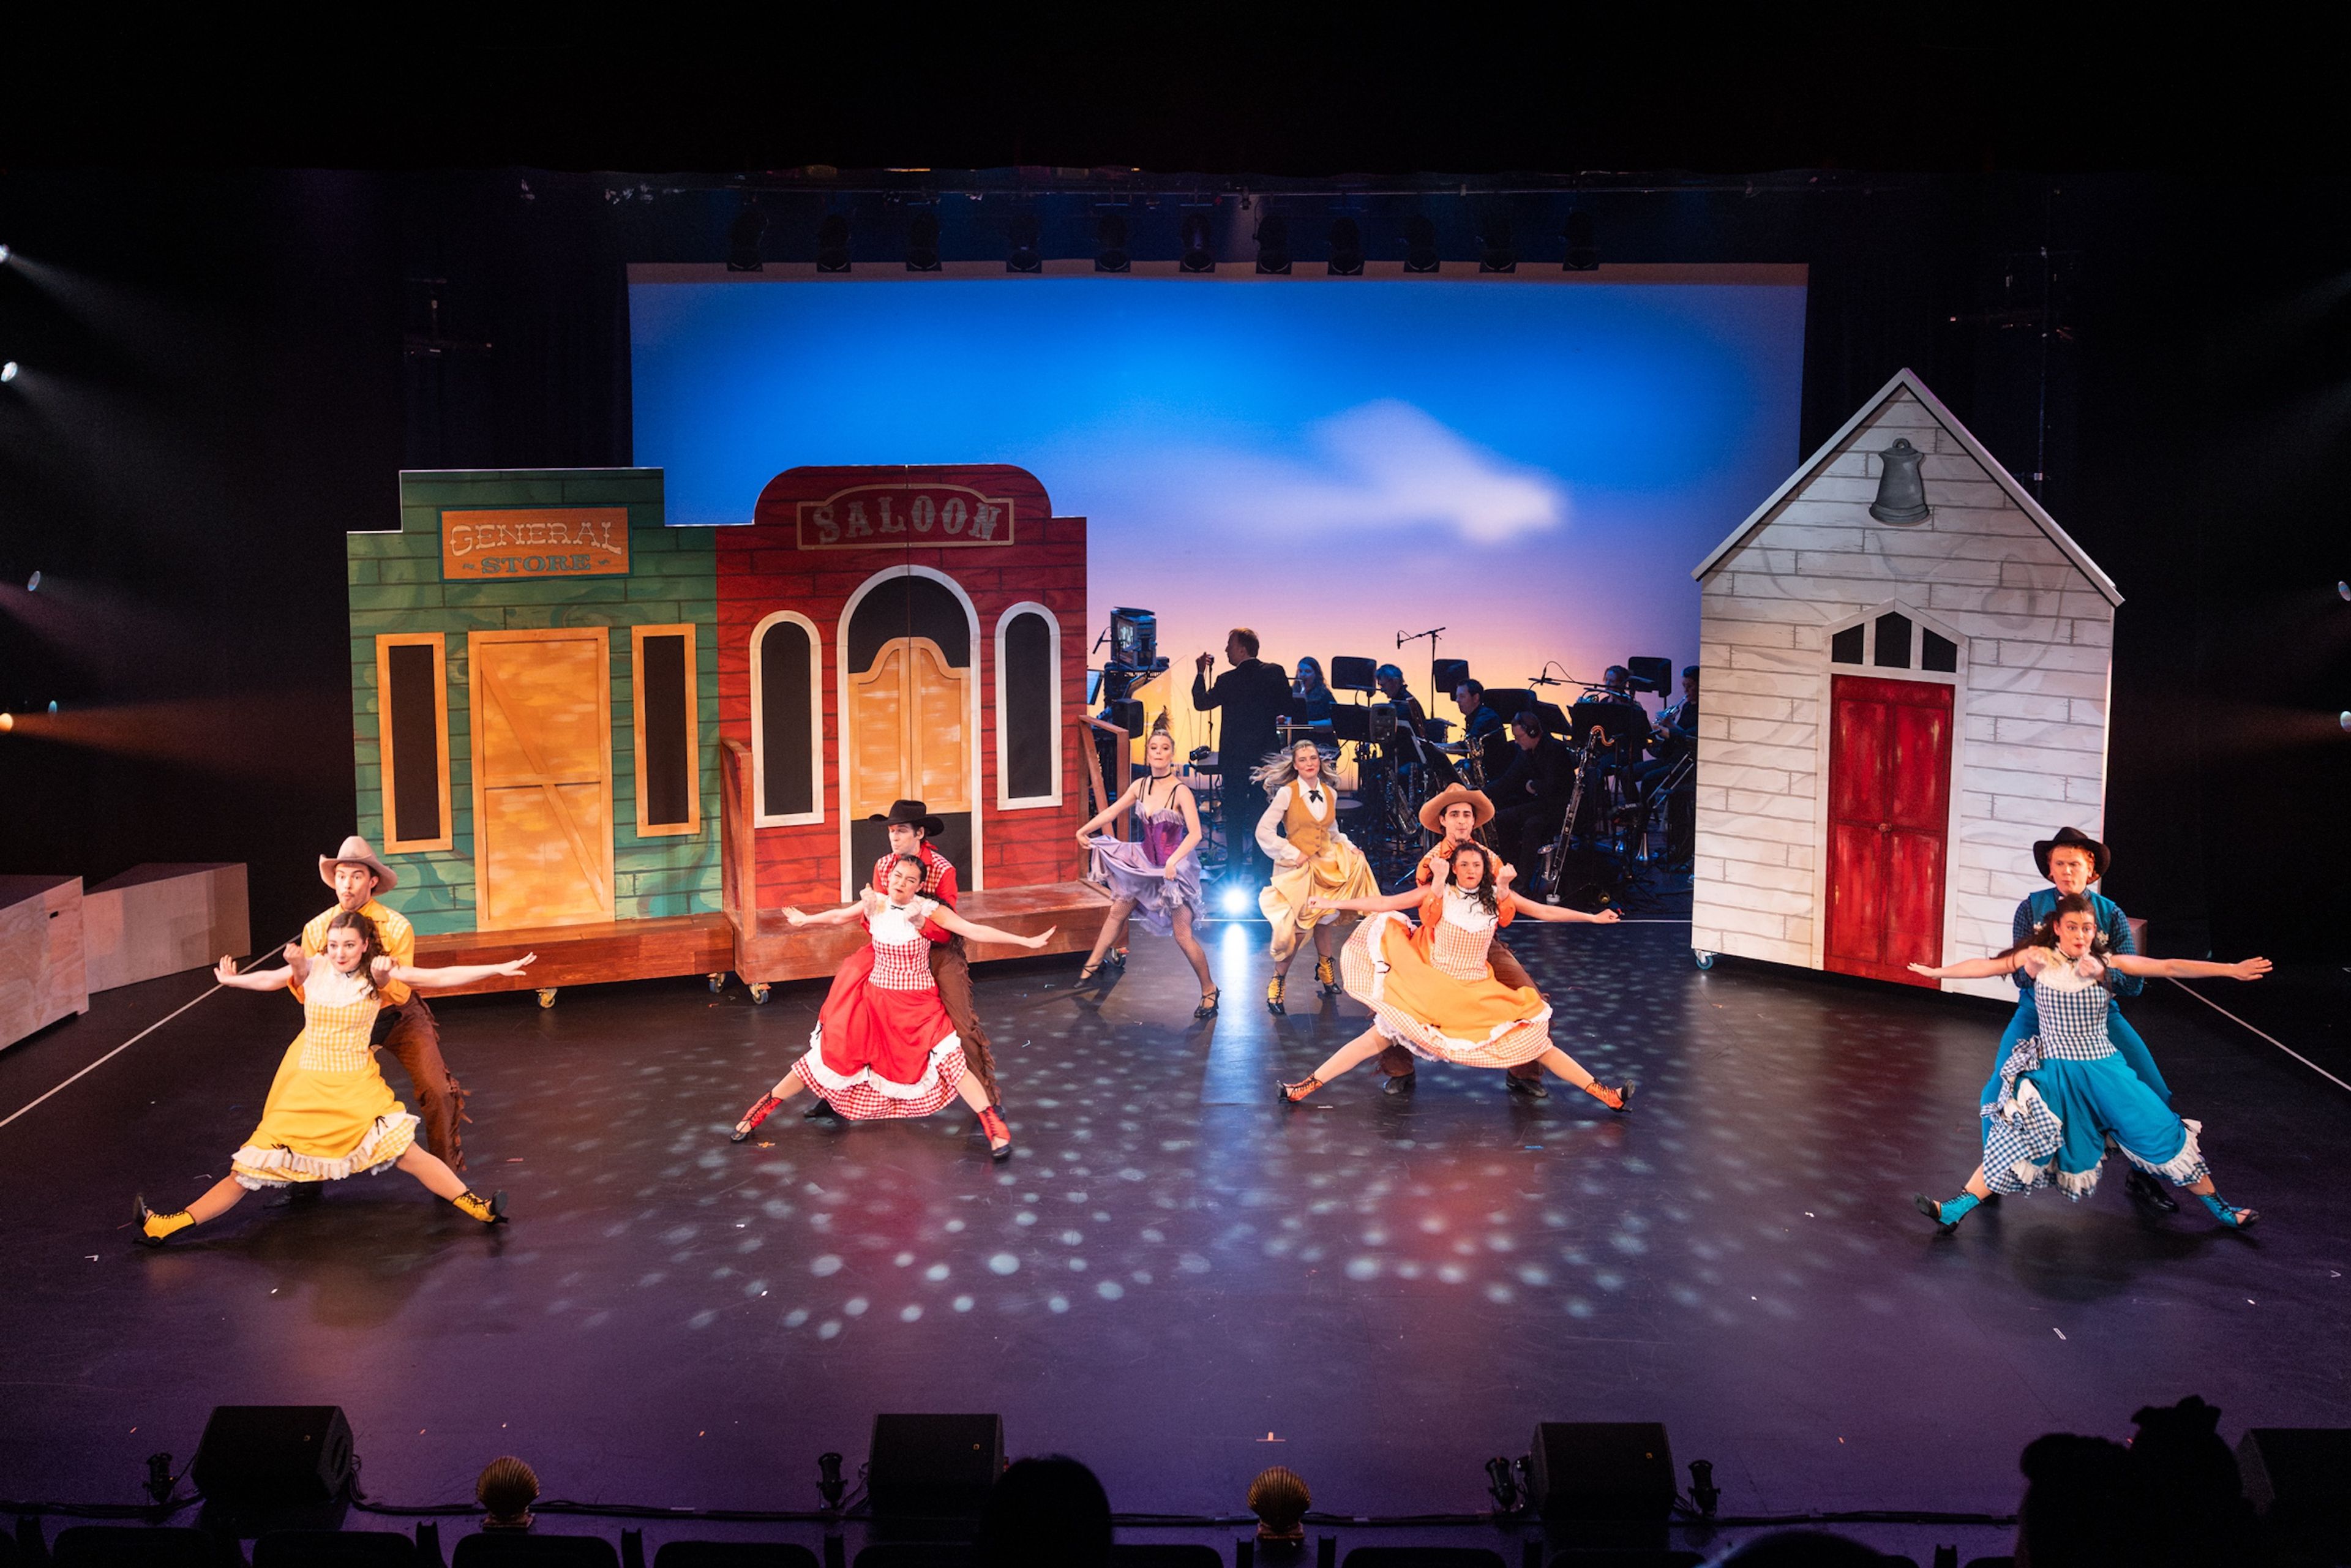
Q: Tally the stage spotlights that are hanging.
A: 11